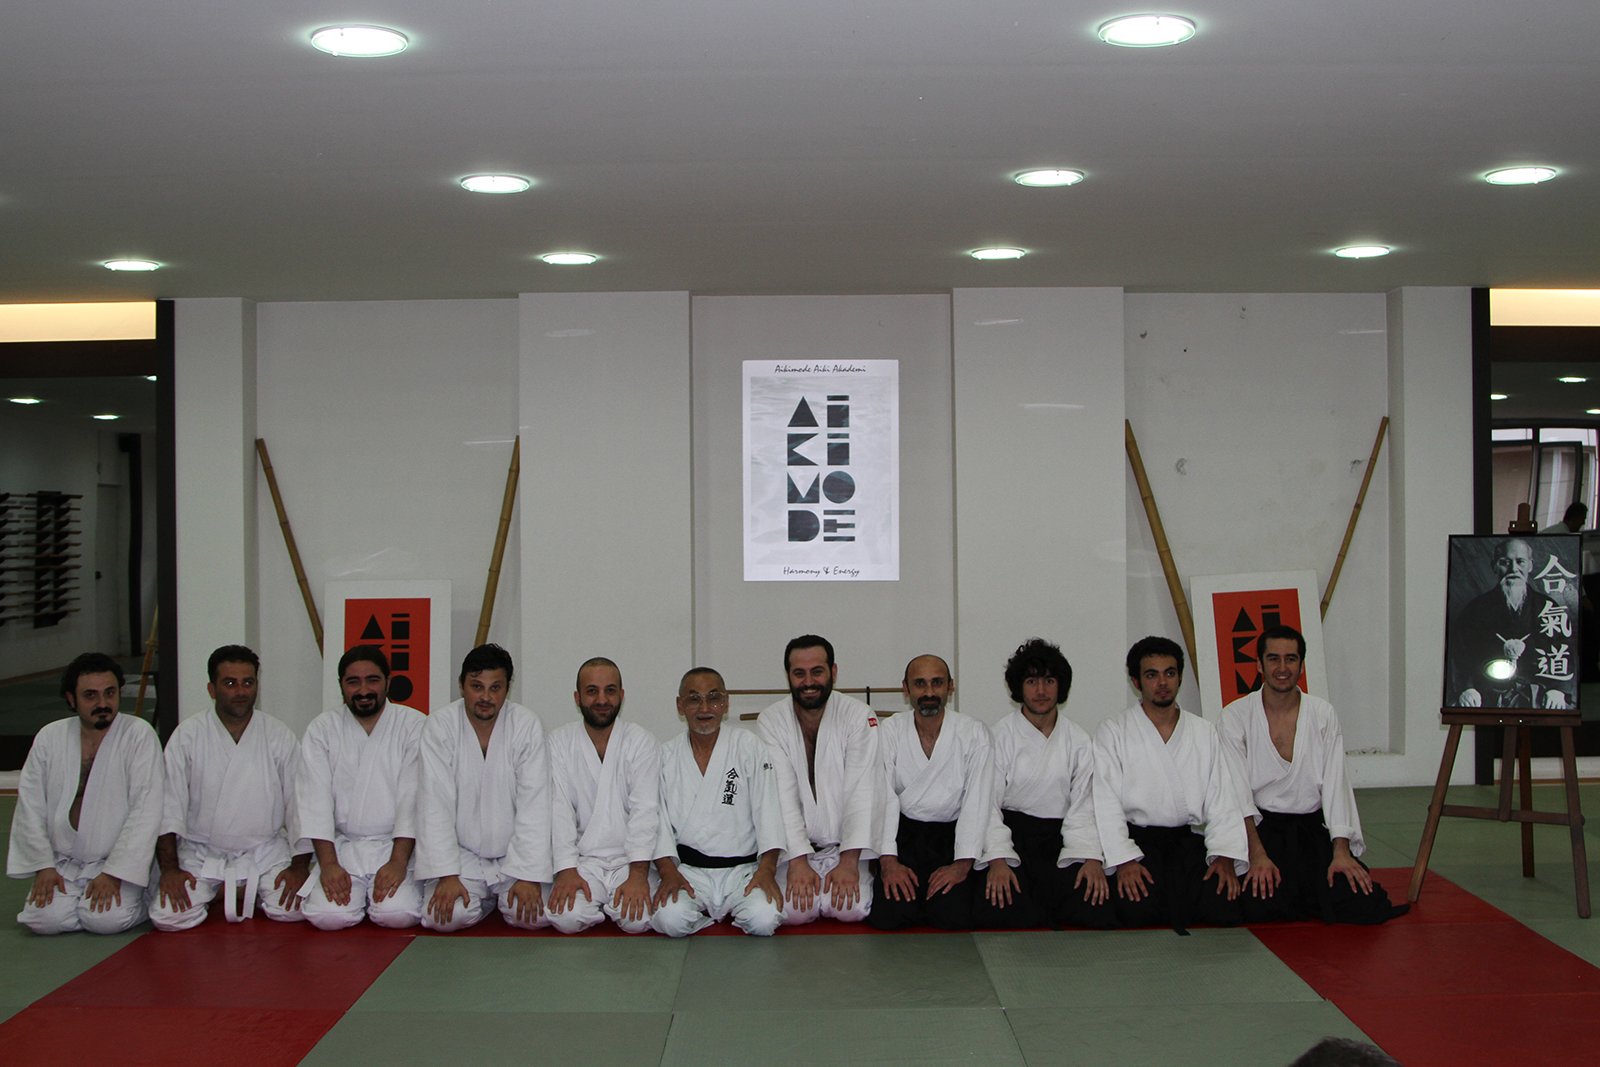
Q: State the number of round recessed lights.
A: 9